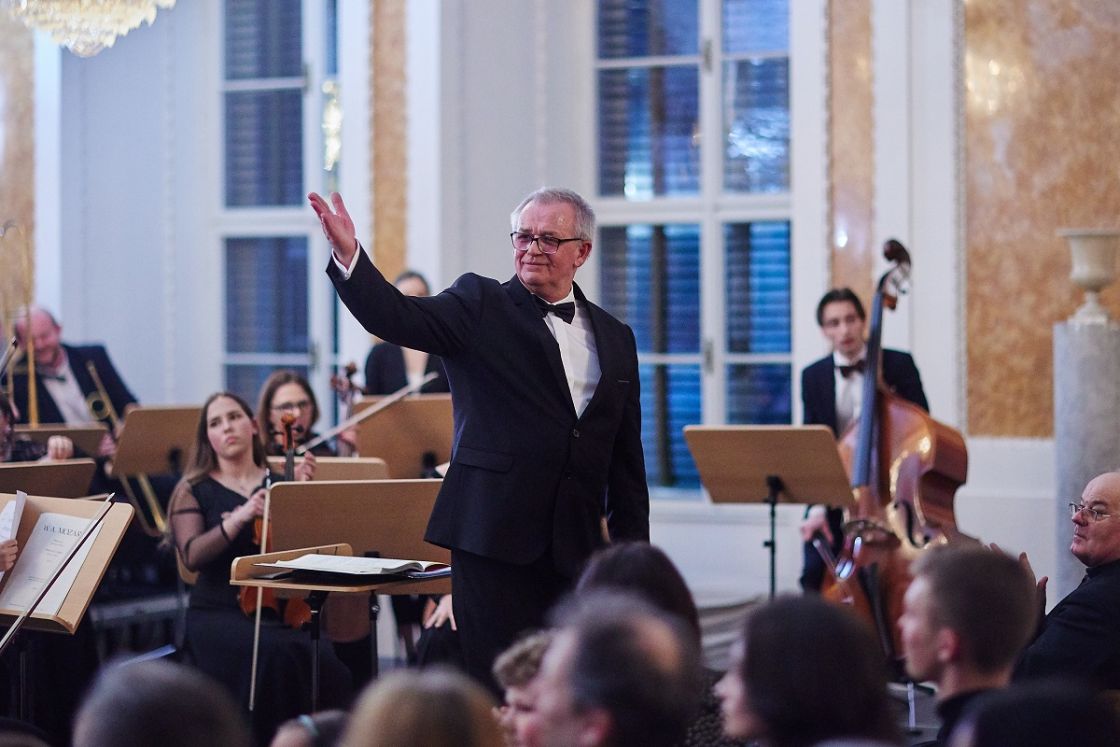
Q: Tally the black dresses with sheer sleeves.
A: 1